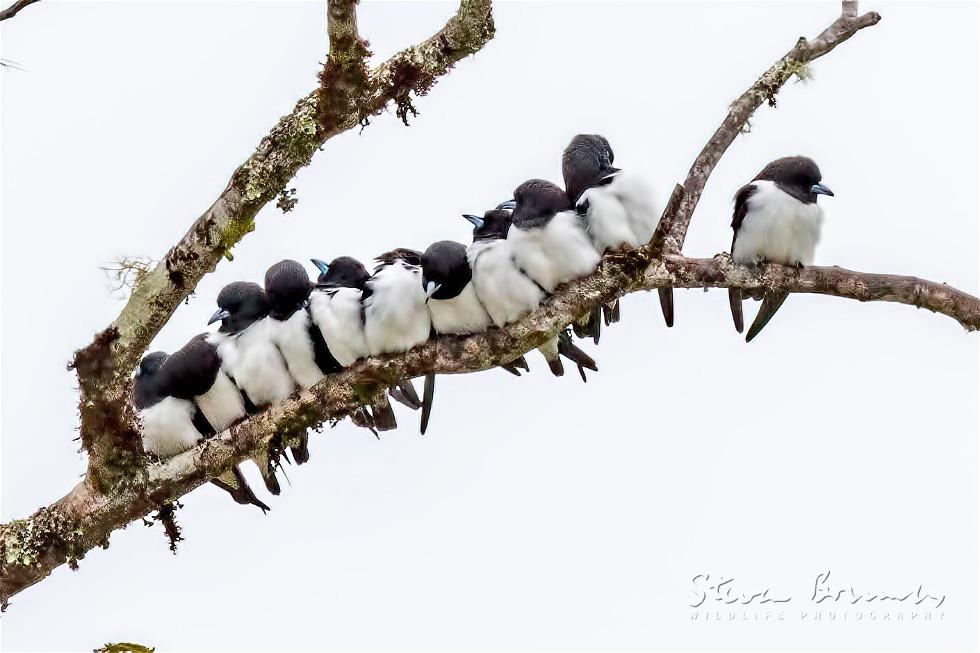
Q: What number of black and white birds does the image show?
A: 11